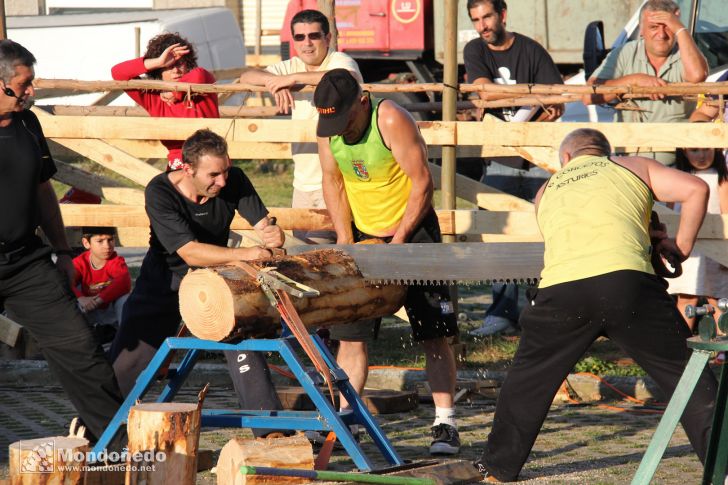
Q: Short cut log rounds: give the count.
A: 3